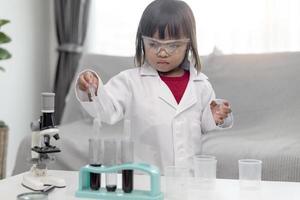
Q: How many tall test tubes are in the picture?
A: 3